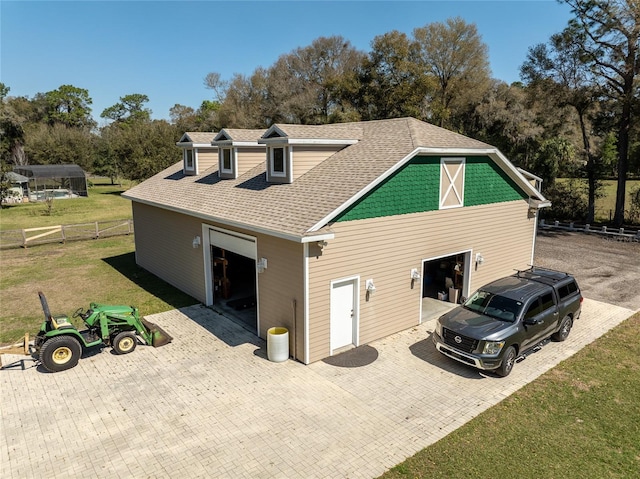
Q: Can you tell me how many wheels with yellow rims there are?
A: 2